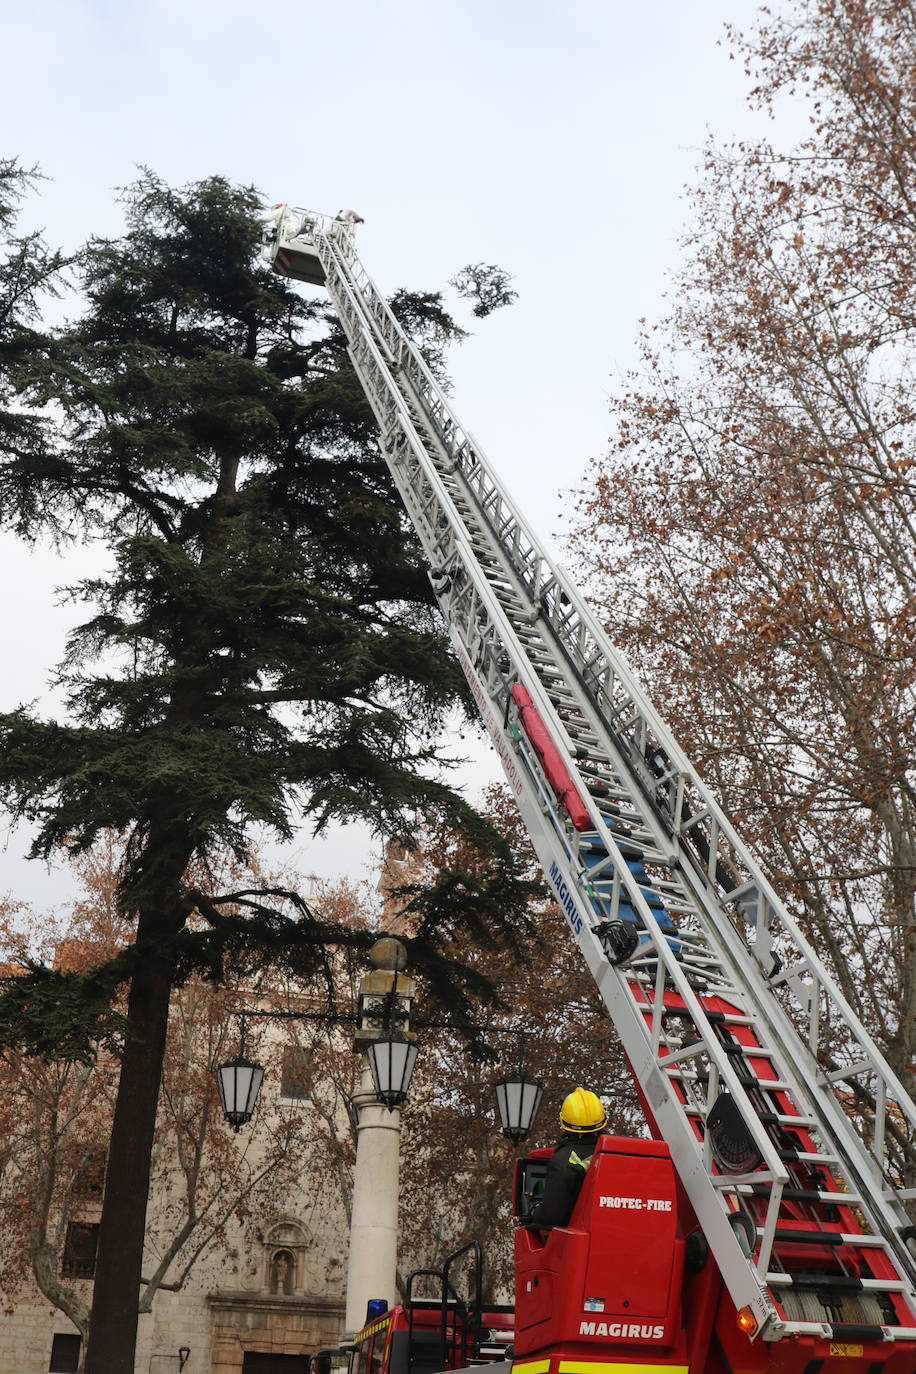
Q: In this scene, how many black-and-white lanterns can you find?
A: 3